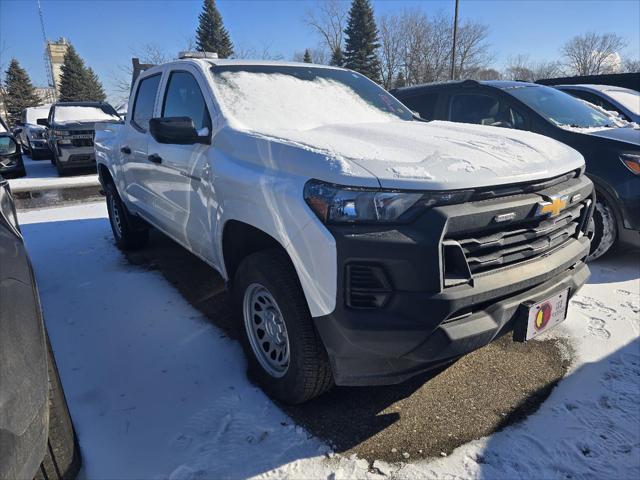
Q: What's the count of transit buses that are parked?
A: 0